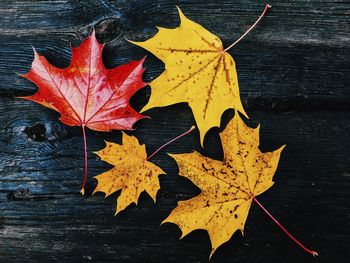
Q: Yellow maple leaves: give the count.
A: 3